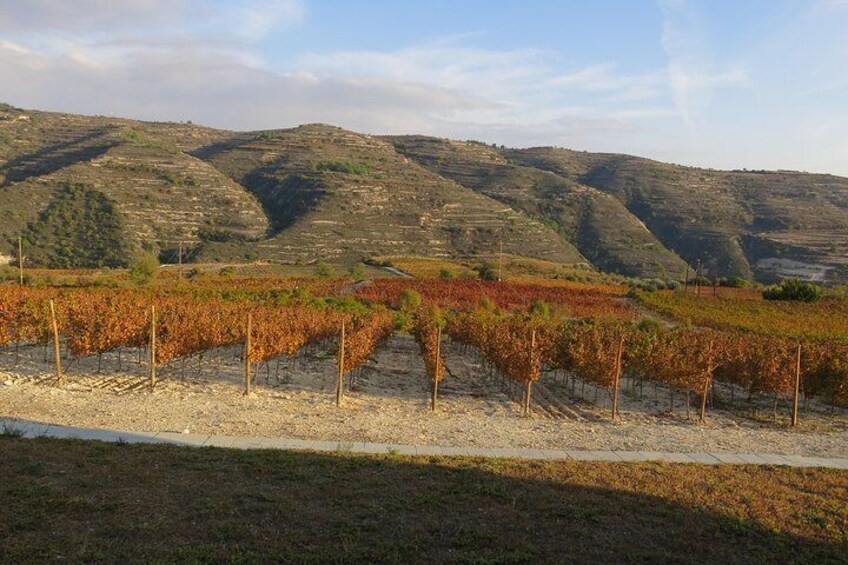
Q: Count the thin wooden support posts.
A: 9